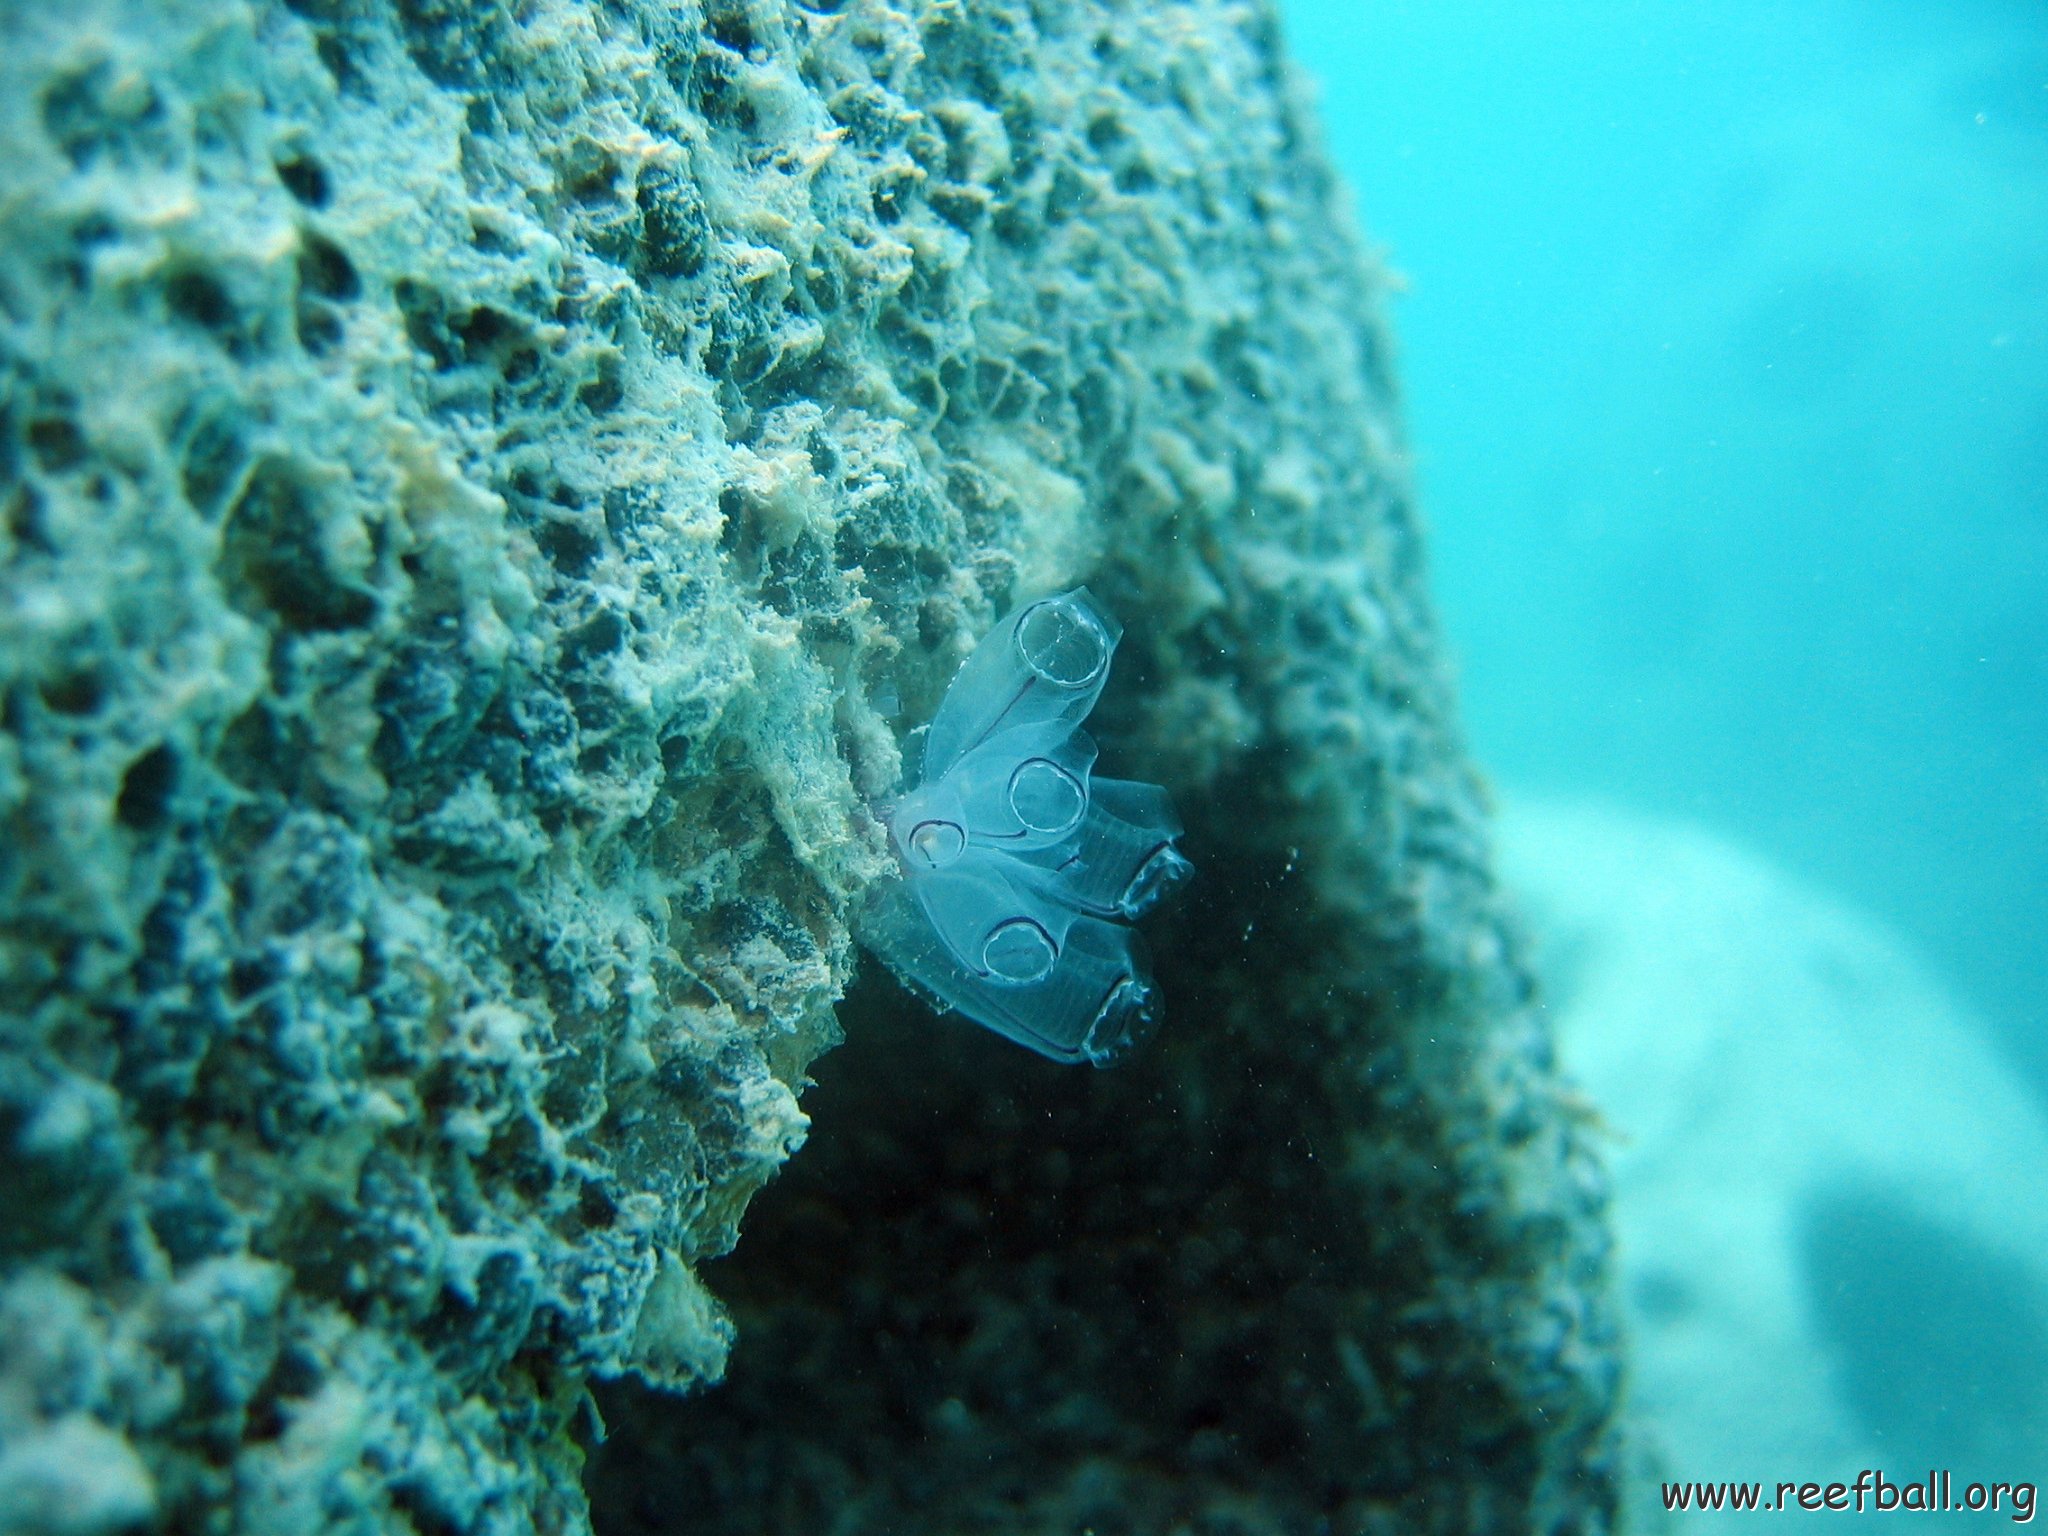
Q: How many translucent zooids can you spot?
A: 6